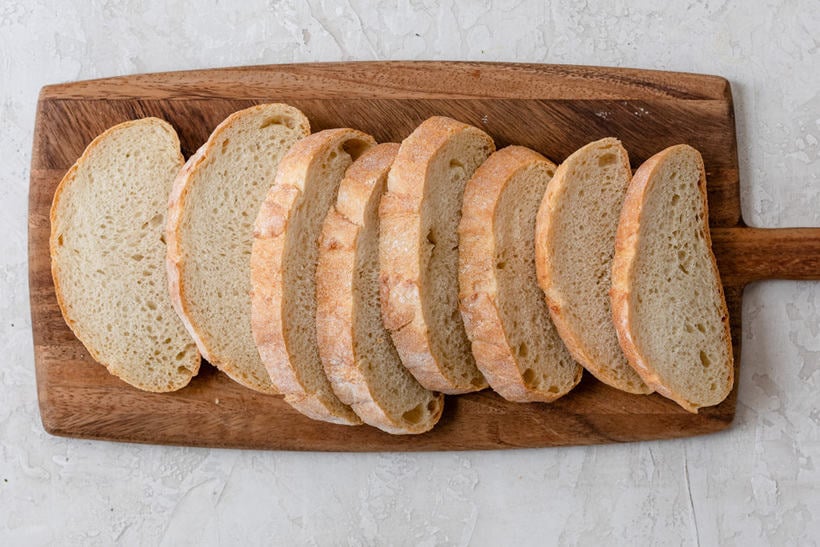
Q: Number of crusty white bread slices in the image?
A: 8